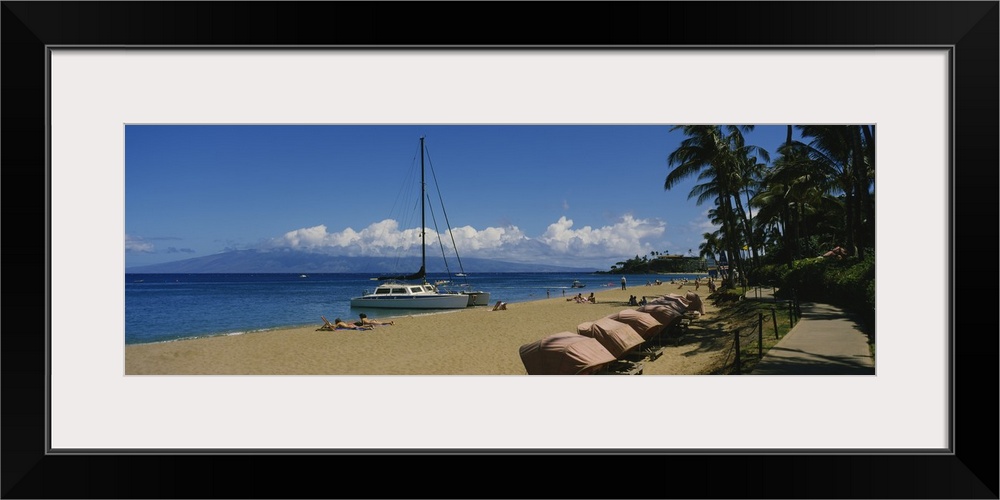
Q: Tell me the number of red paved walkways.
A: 0